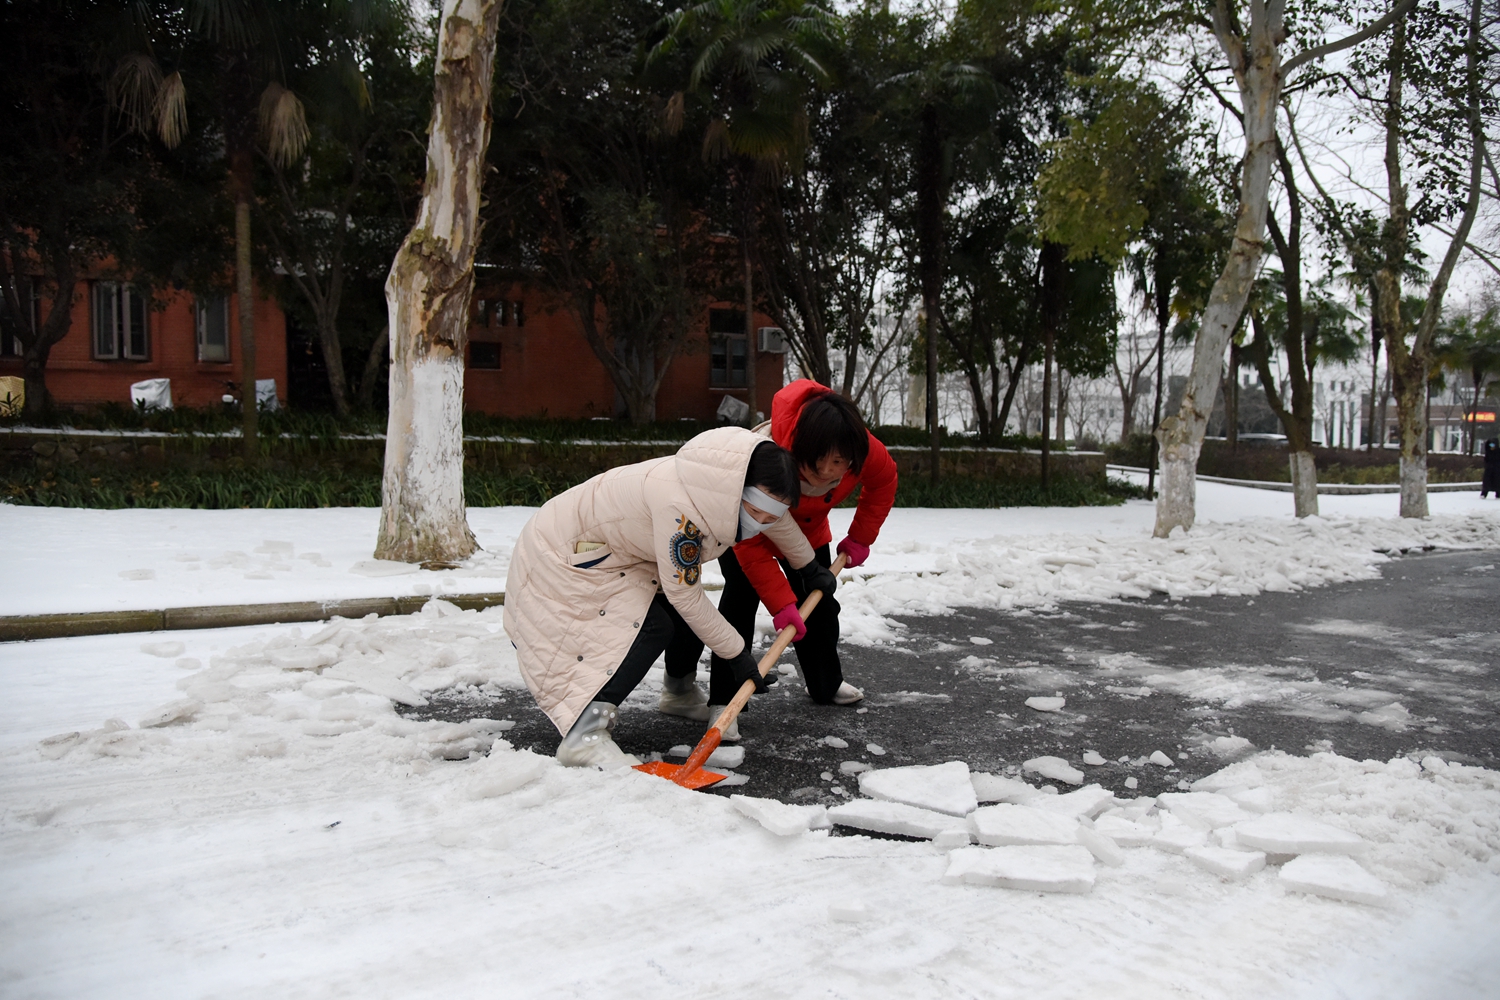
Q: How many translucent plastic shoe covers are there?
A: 2